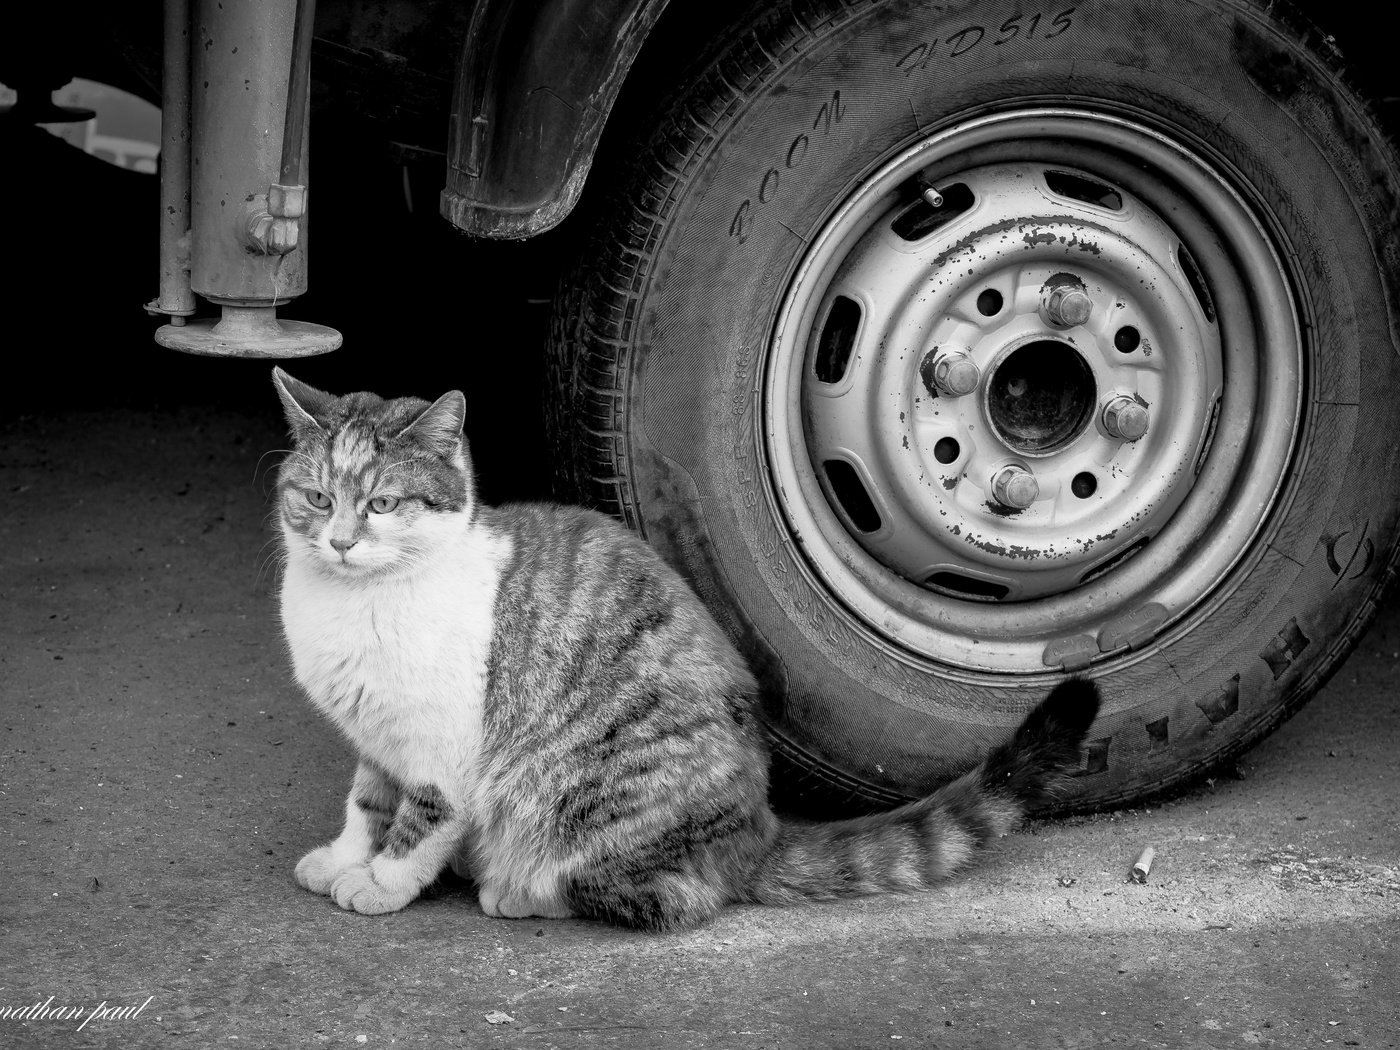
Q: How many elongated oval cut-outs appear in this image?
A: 8